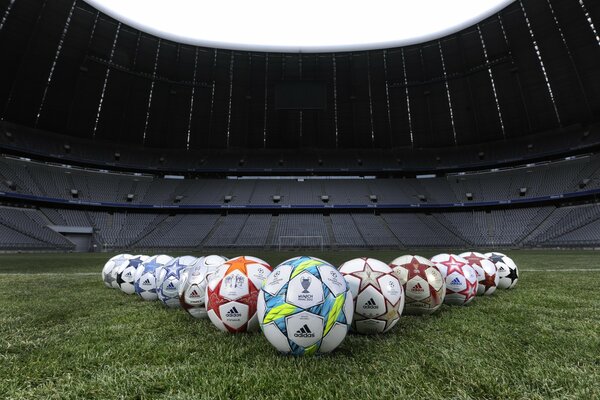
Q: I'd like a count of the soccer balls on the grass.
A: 12